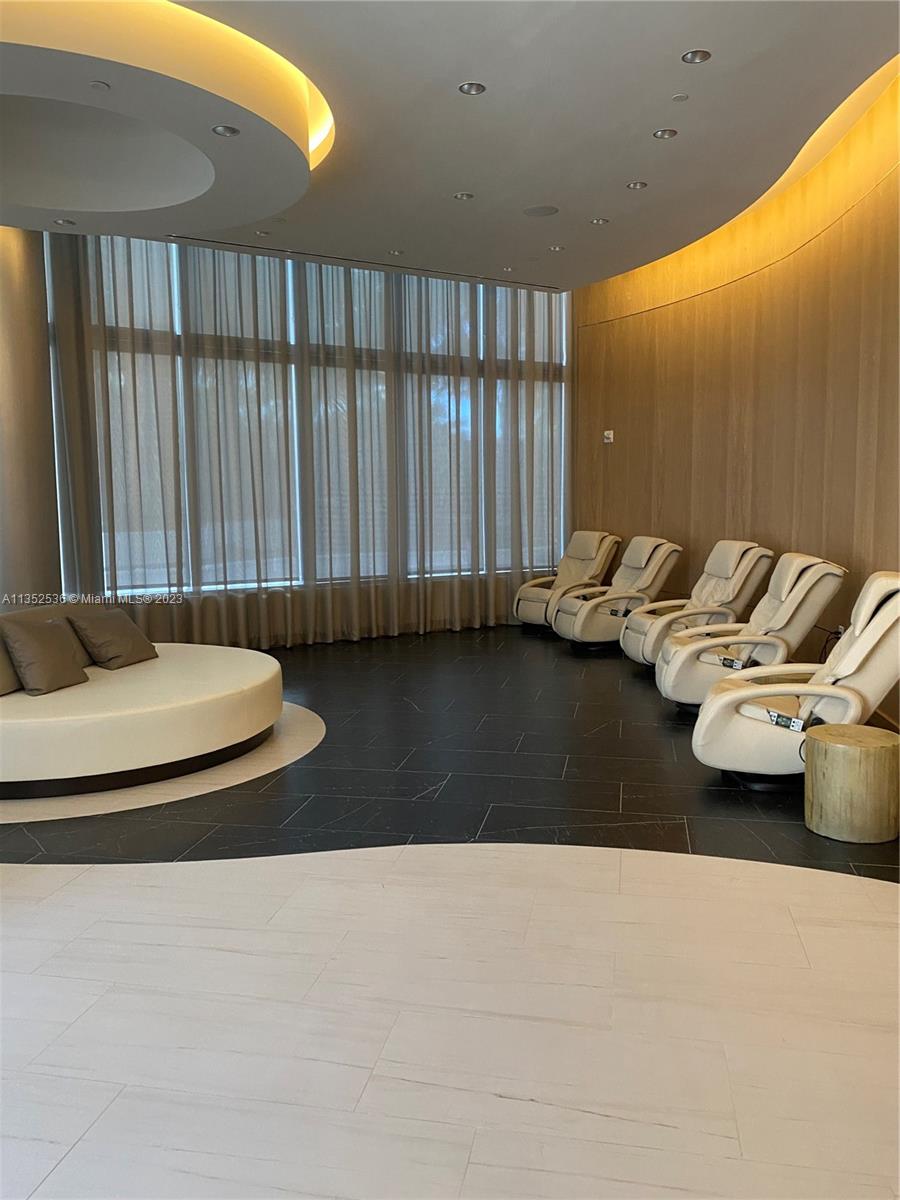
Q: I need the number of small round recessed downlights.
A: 12